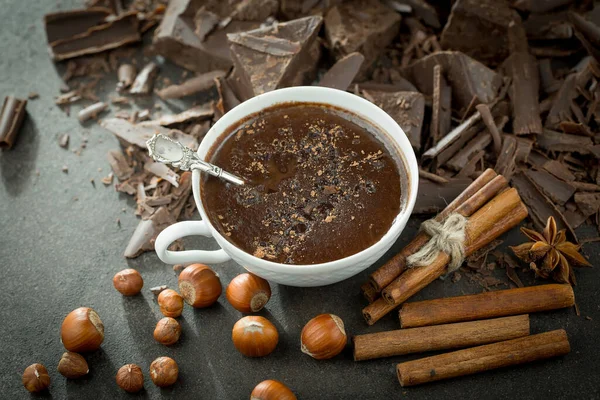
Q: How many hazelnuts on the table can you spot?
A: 13